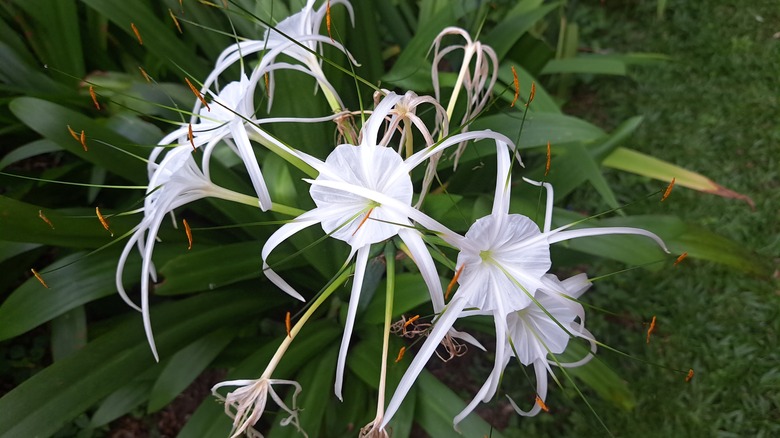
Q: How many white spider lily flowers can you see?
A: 6